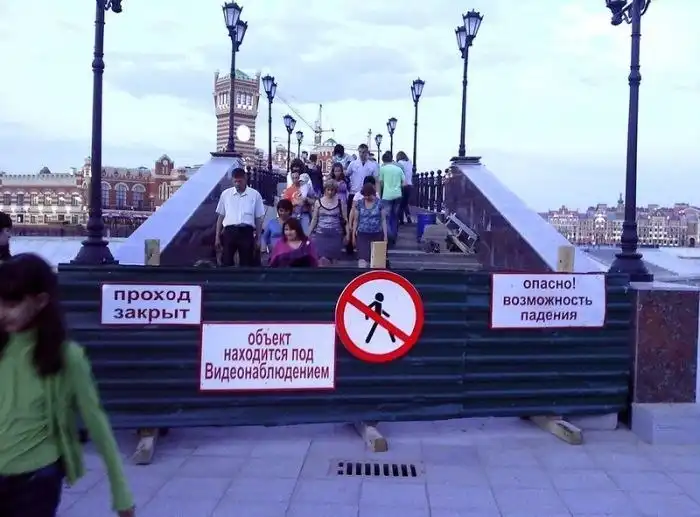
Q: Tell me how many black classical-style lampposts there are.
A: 10